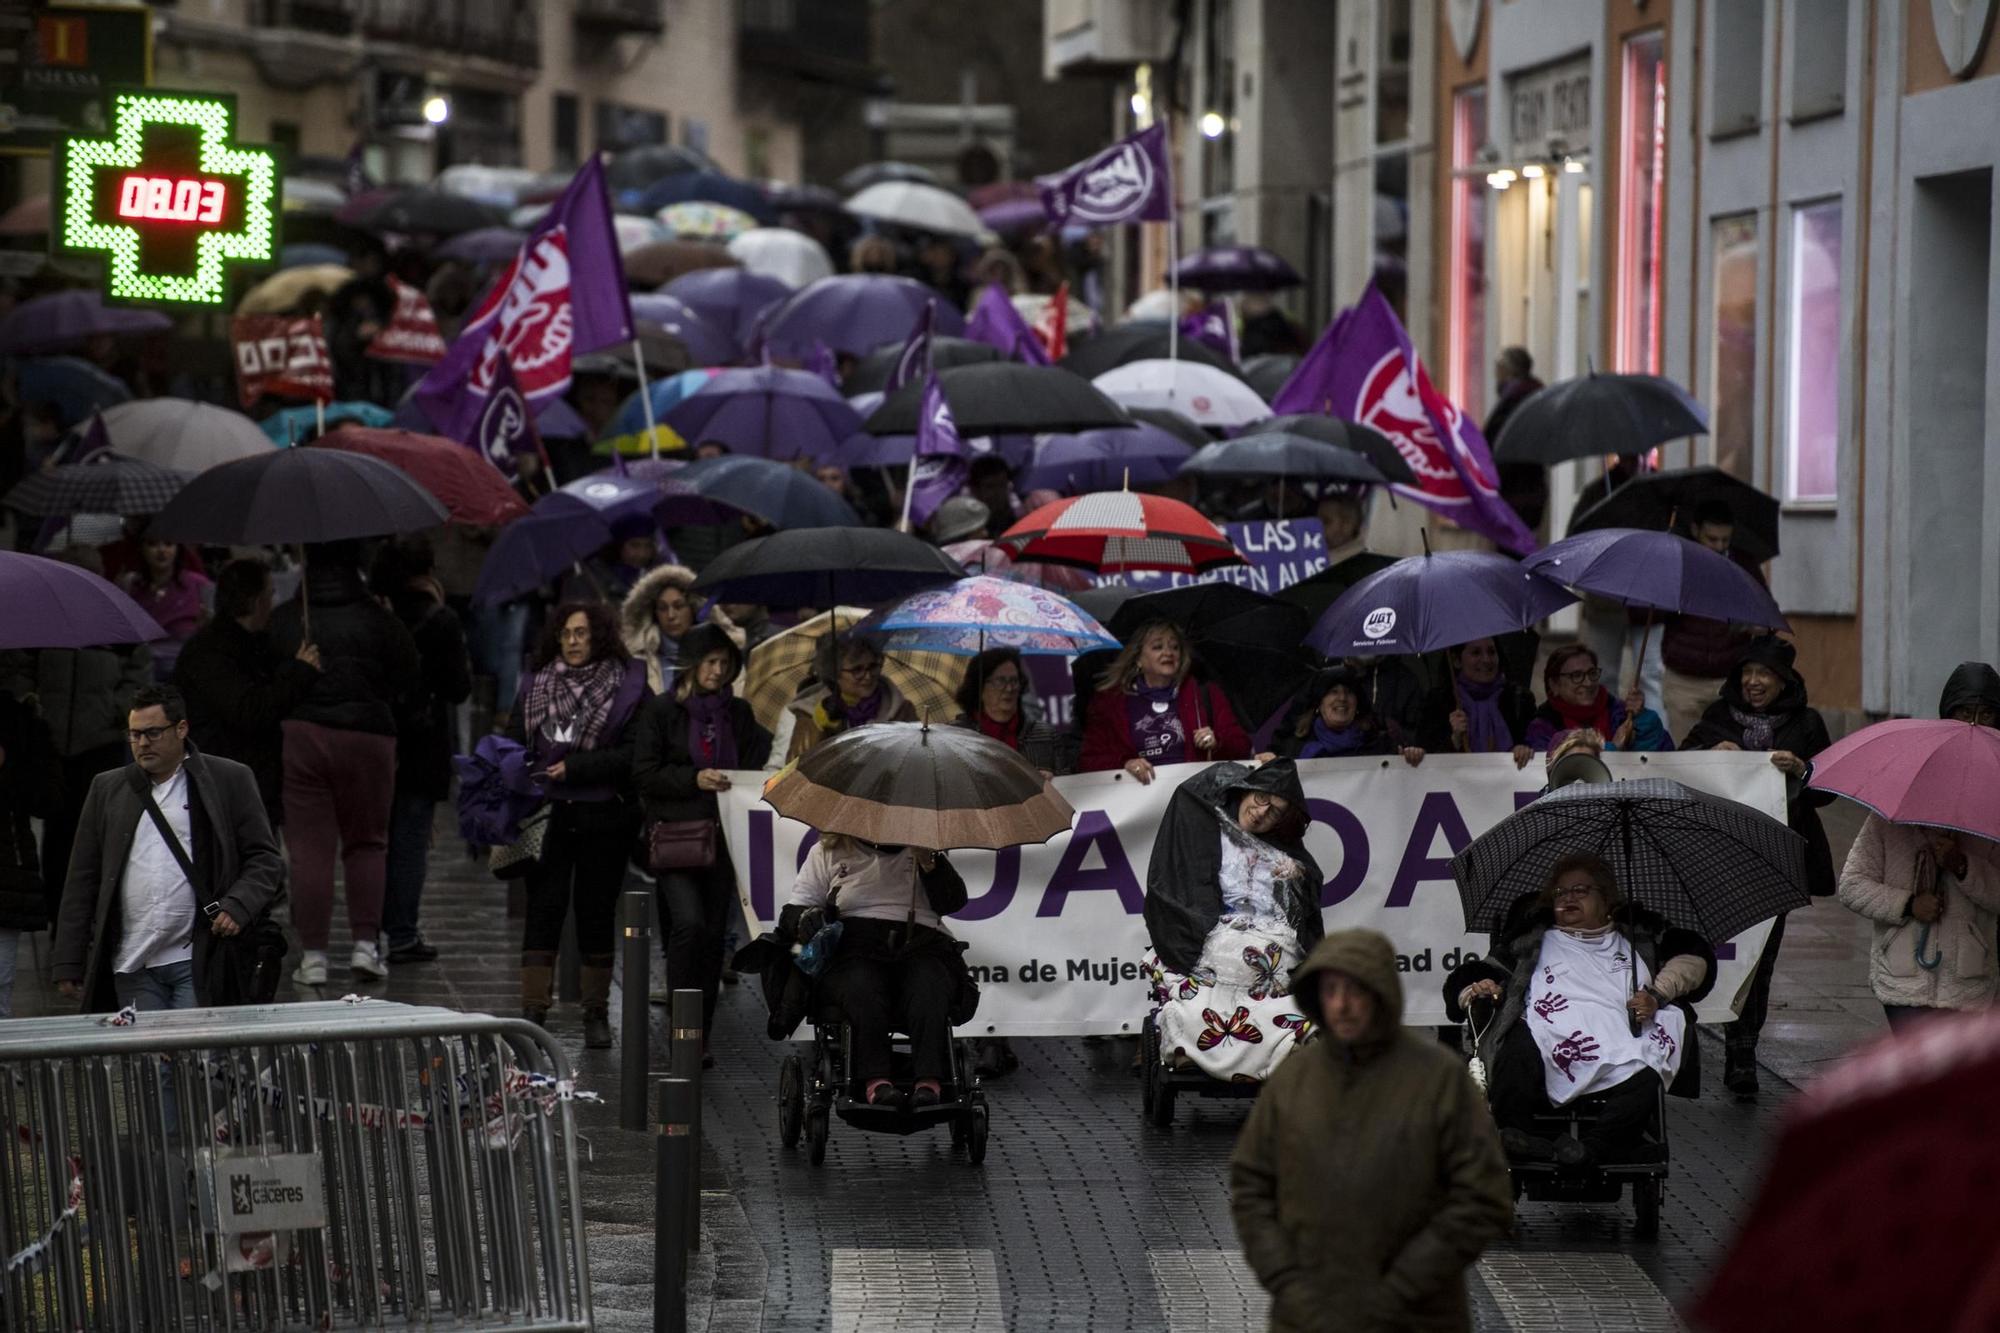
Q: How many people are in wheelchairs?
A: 3